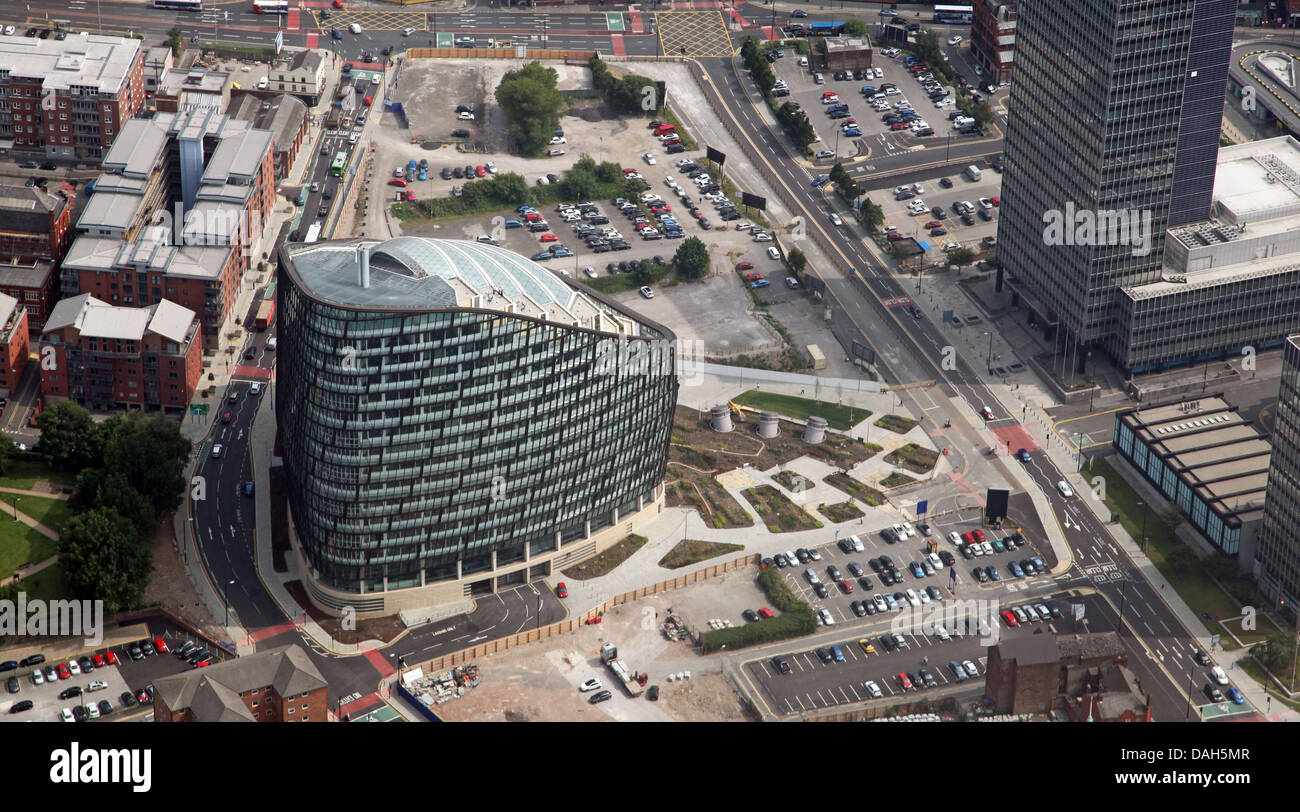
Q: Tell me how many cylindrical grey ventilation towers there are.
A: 3